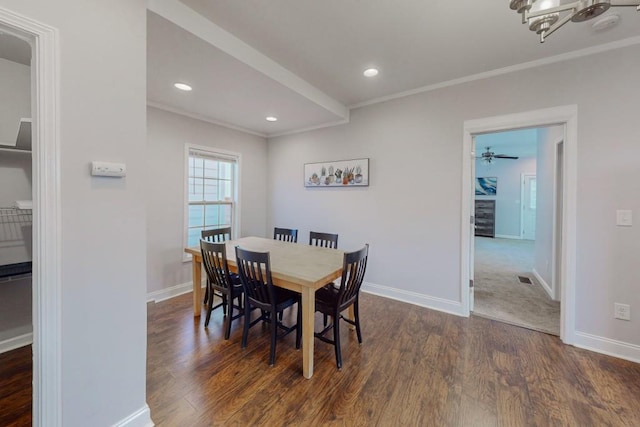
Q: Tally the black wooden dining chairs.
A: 6